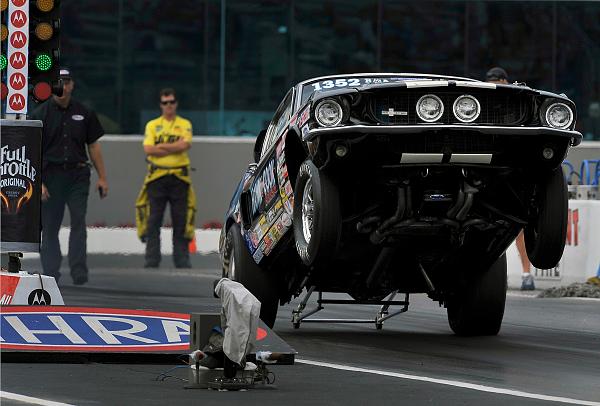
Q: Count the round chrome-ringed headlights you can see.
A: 4